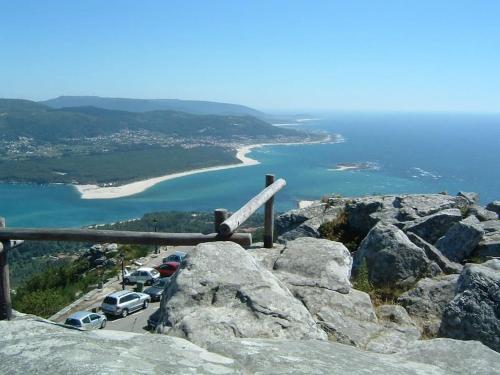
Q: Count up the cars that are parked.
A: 7